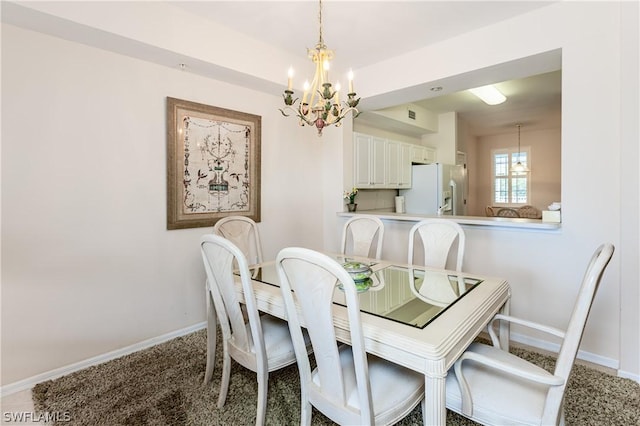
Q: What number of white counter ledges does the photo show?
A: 1